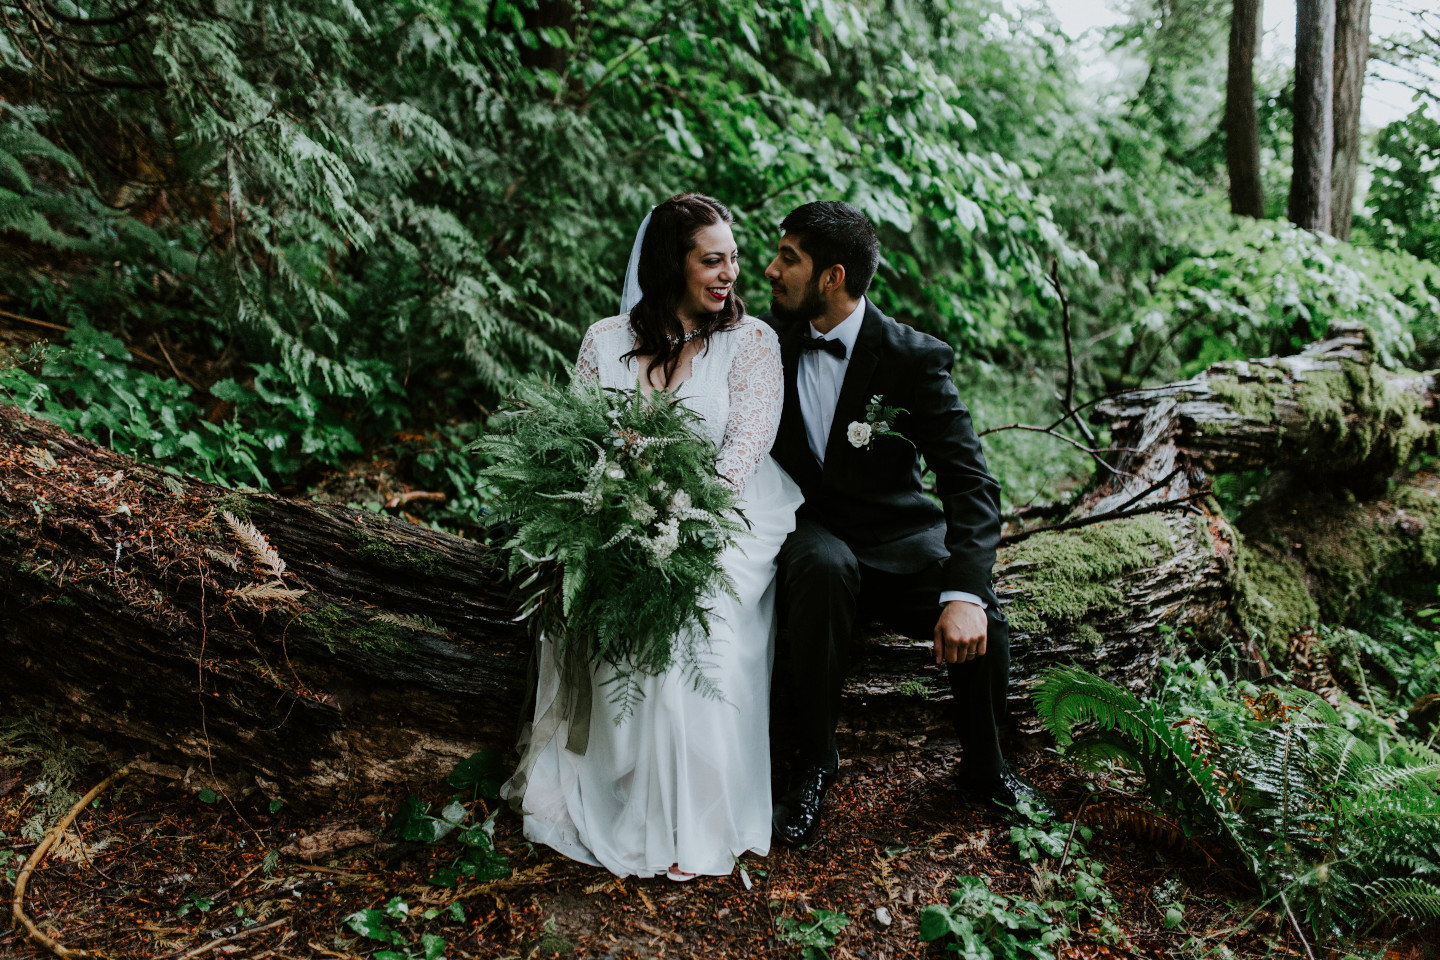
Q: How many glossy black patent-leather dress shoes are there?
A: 2